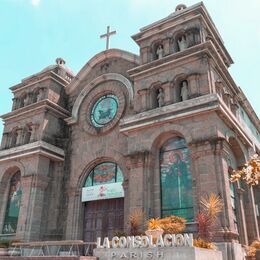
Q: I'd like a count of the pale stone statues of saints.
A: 4